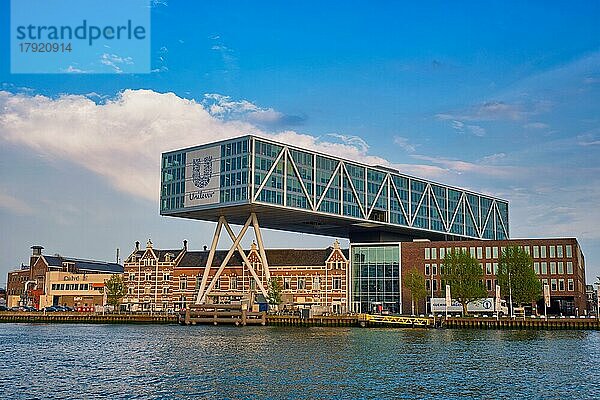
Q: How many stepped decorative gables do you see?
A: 3